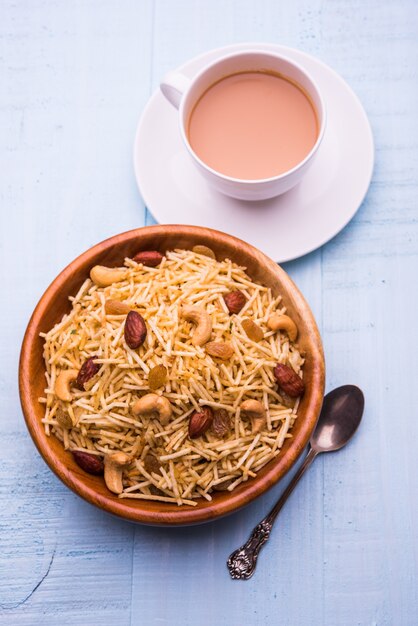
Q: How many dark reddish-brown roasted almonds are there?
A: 7